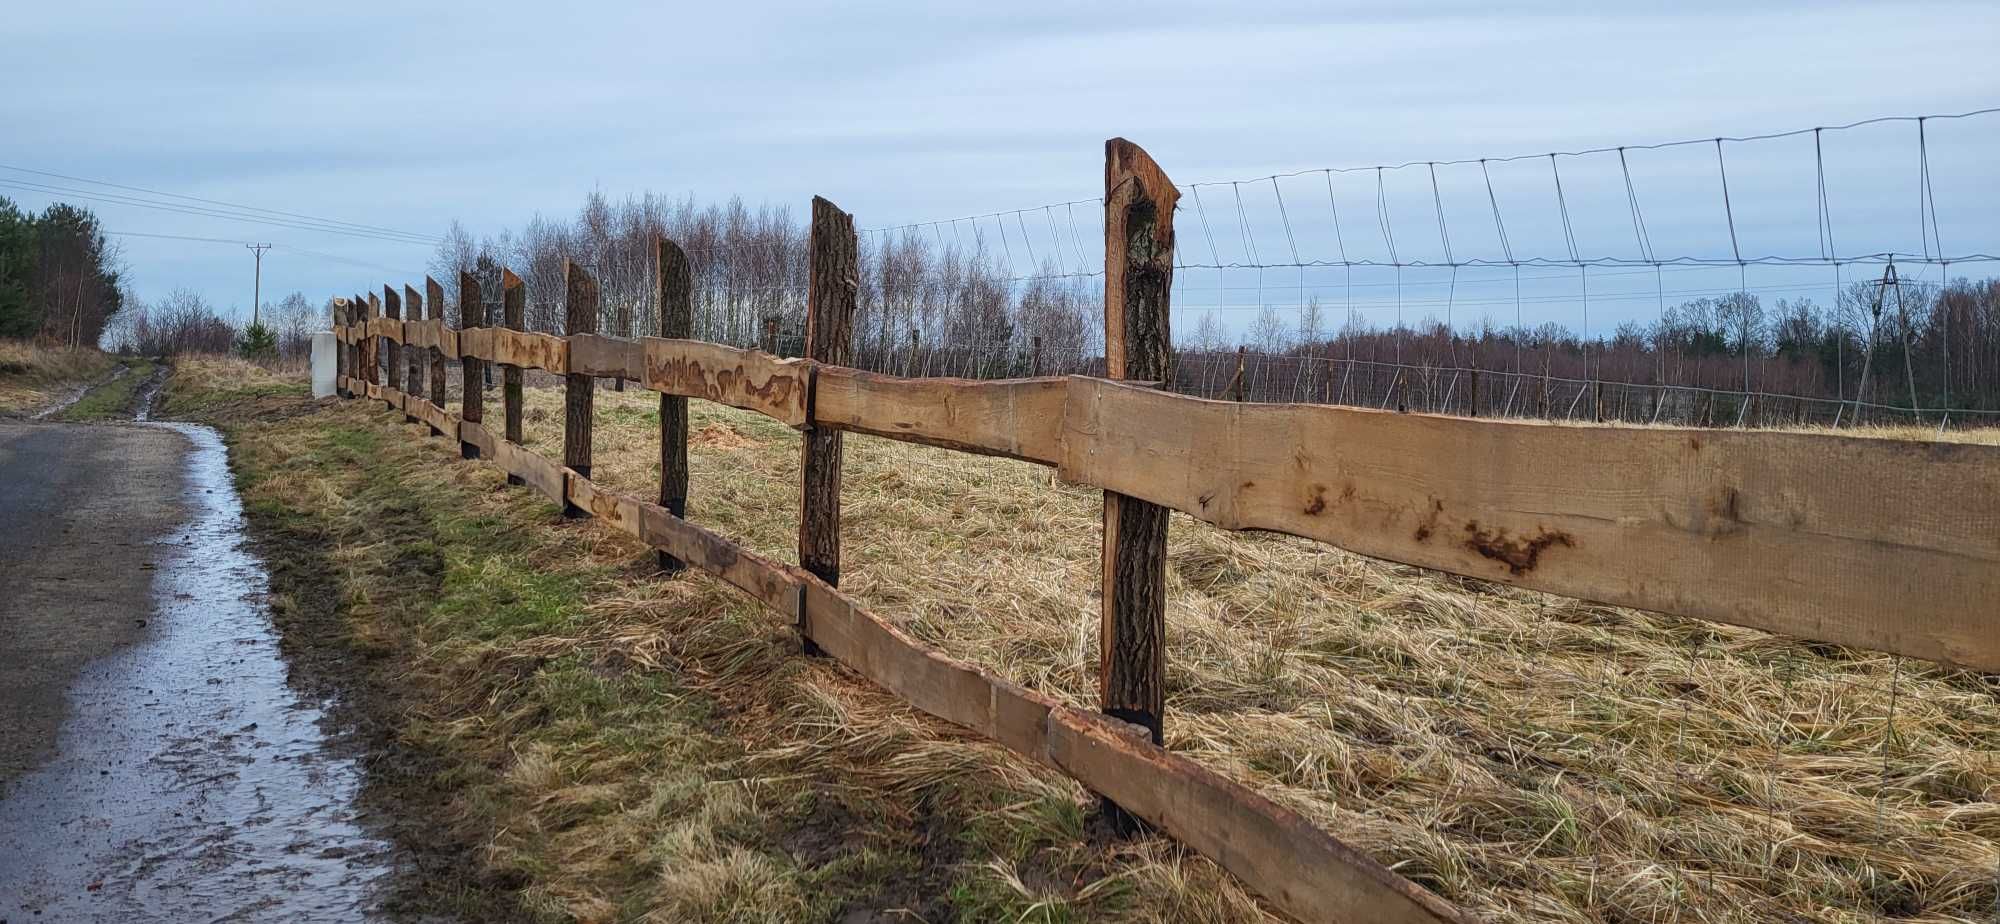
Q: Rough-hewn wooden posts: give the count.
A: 13